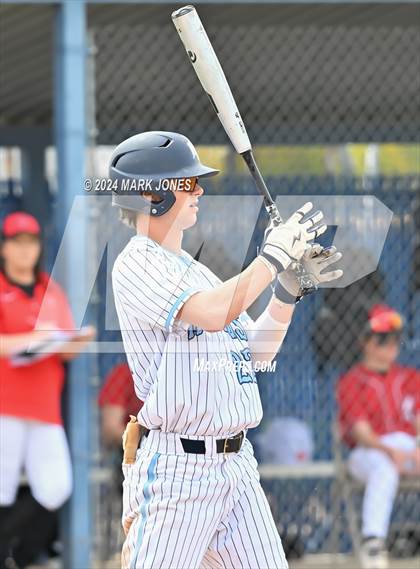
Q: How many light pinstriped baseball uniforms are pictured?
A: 1